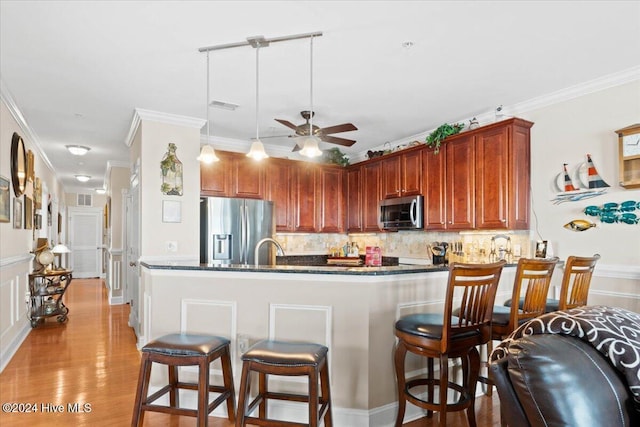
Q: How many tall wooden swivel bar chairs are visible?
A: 3